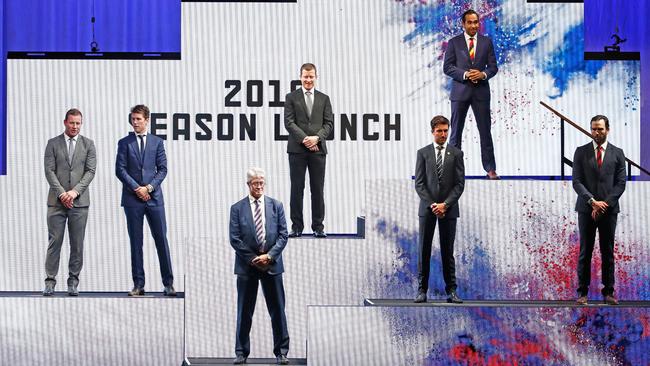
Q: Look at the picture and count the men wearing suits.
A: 7